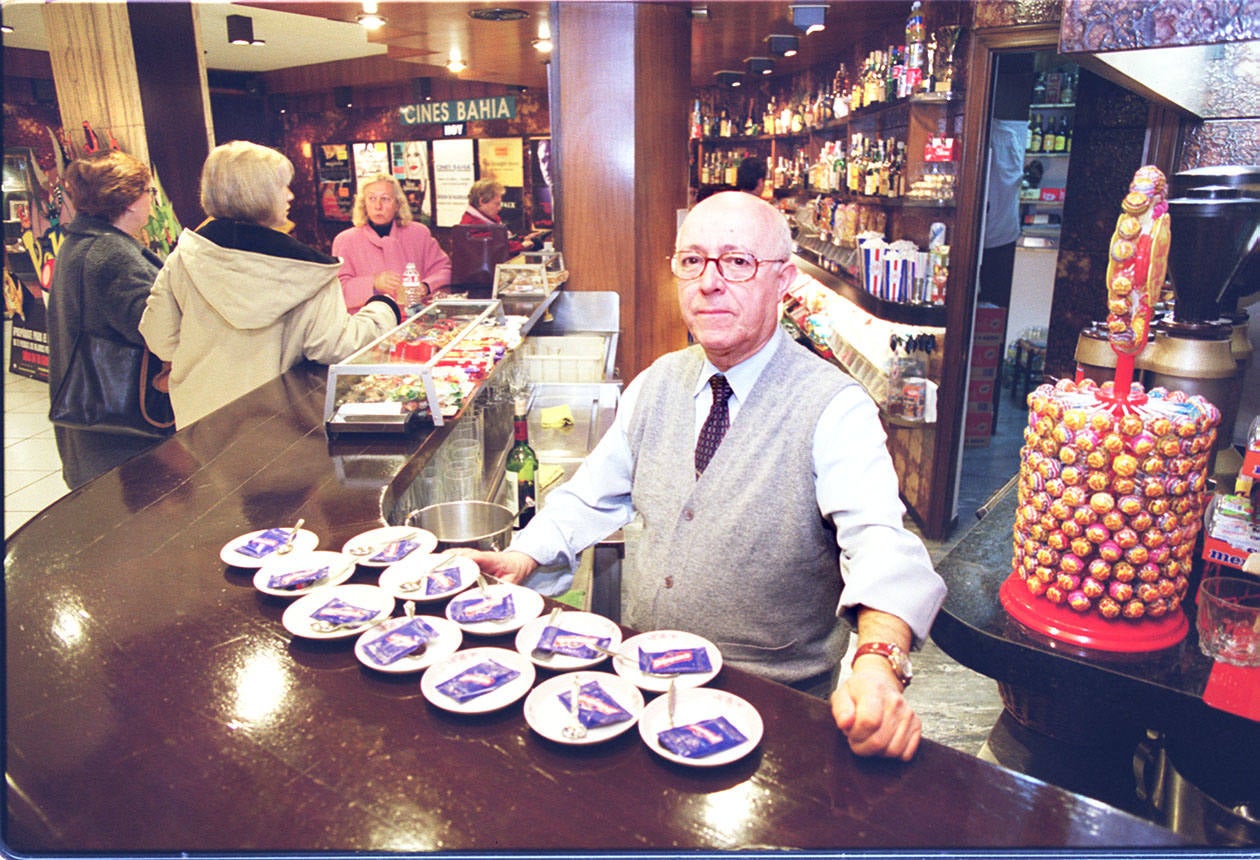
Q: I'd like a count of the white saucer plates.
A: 12